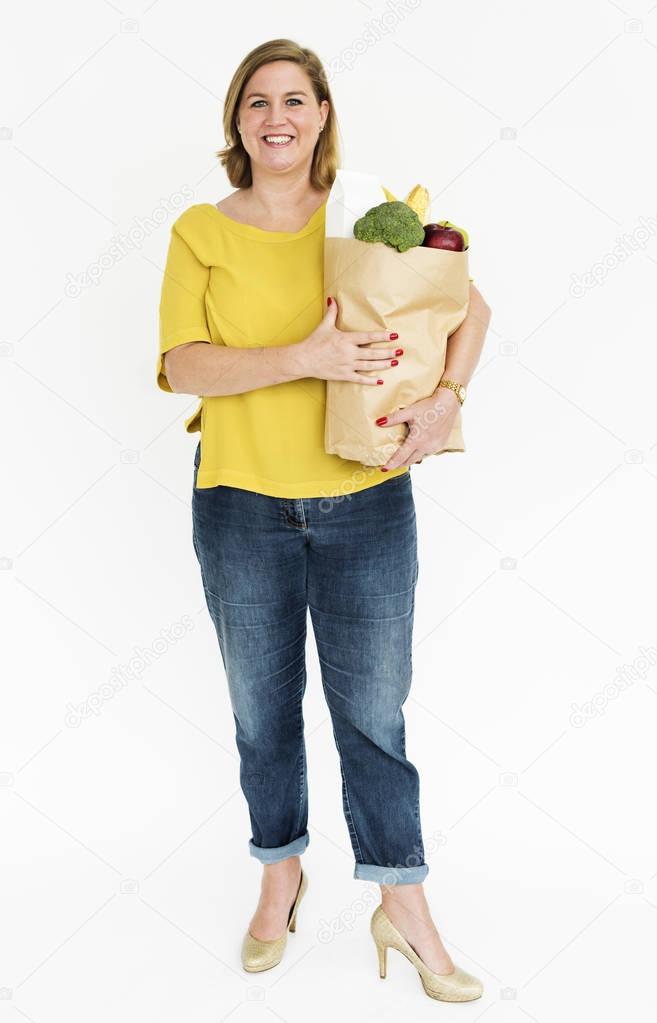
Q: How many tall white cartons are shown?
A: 1